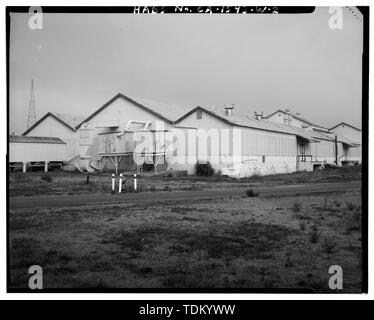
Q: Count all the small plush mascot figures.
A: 0